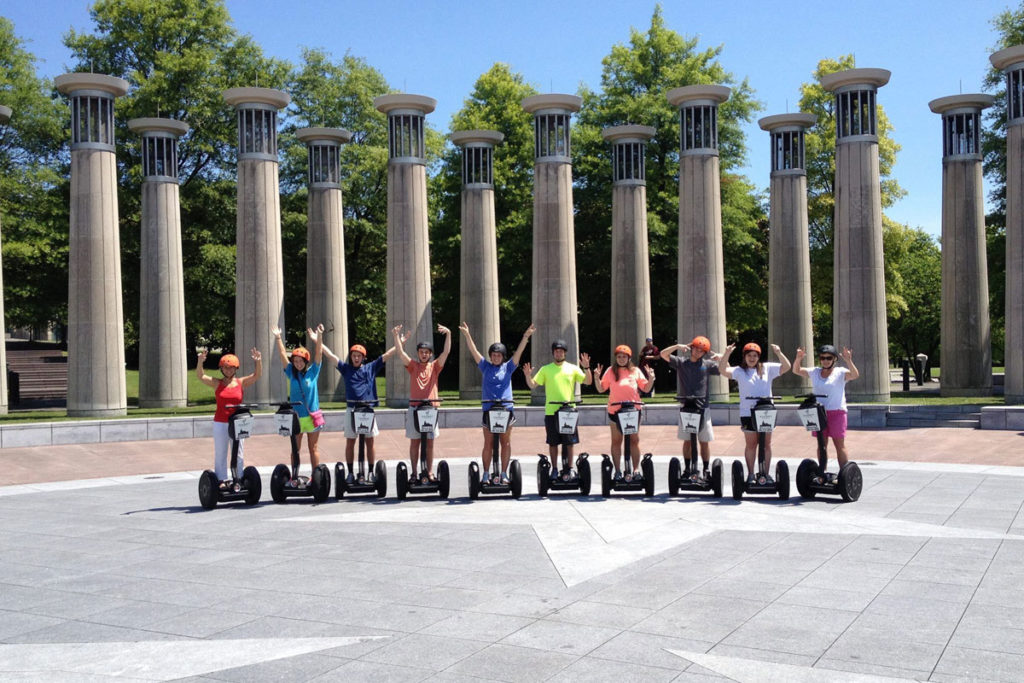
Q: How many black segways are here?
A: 10